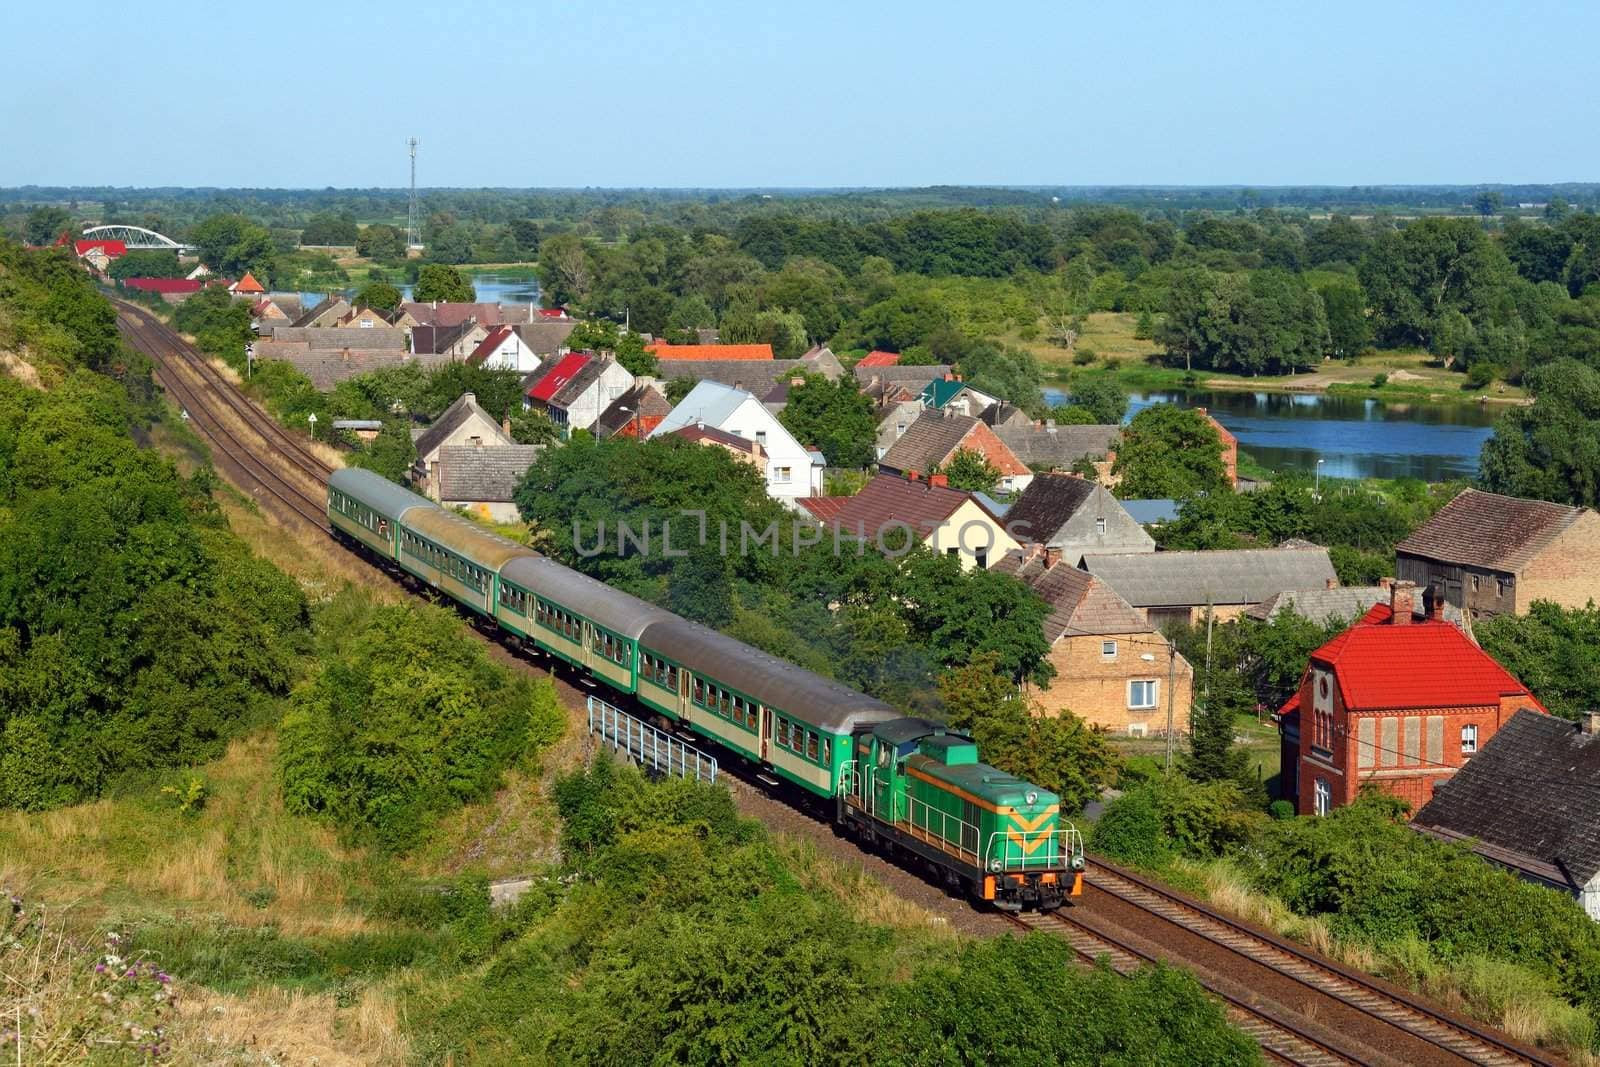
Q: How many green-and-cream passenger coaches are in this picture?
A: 4